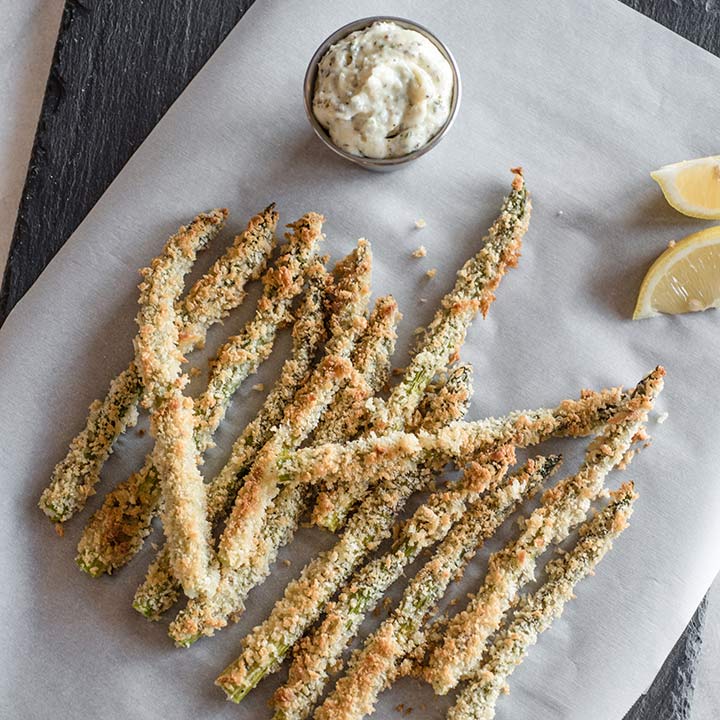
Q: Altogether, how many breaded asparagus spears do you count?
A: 13